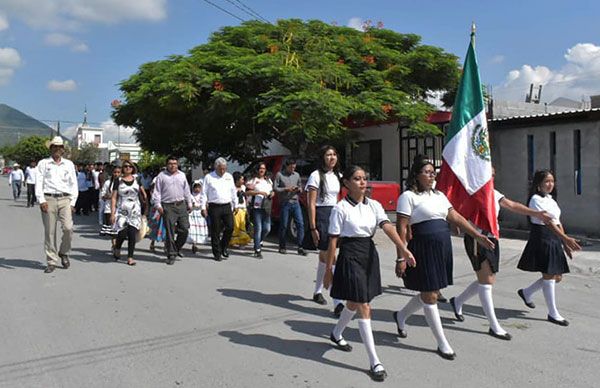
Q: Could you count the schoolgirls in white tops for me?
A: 5